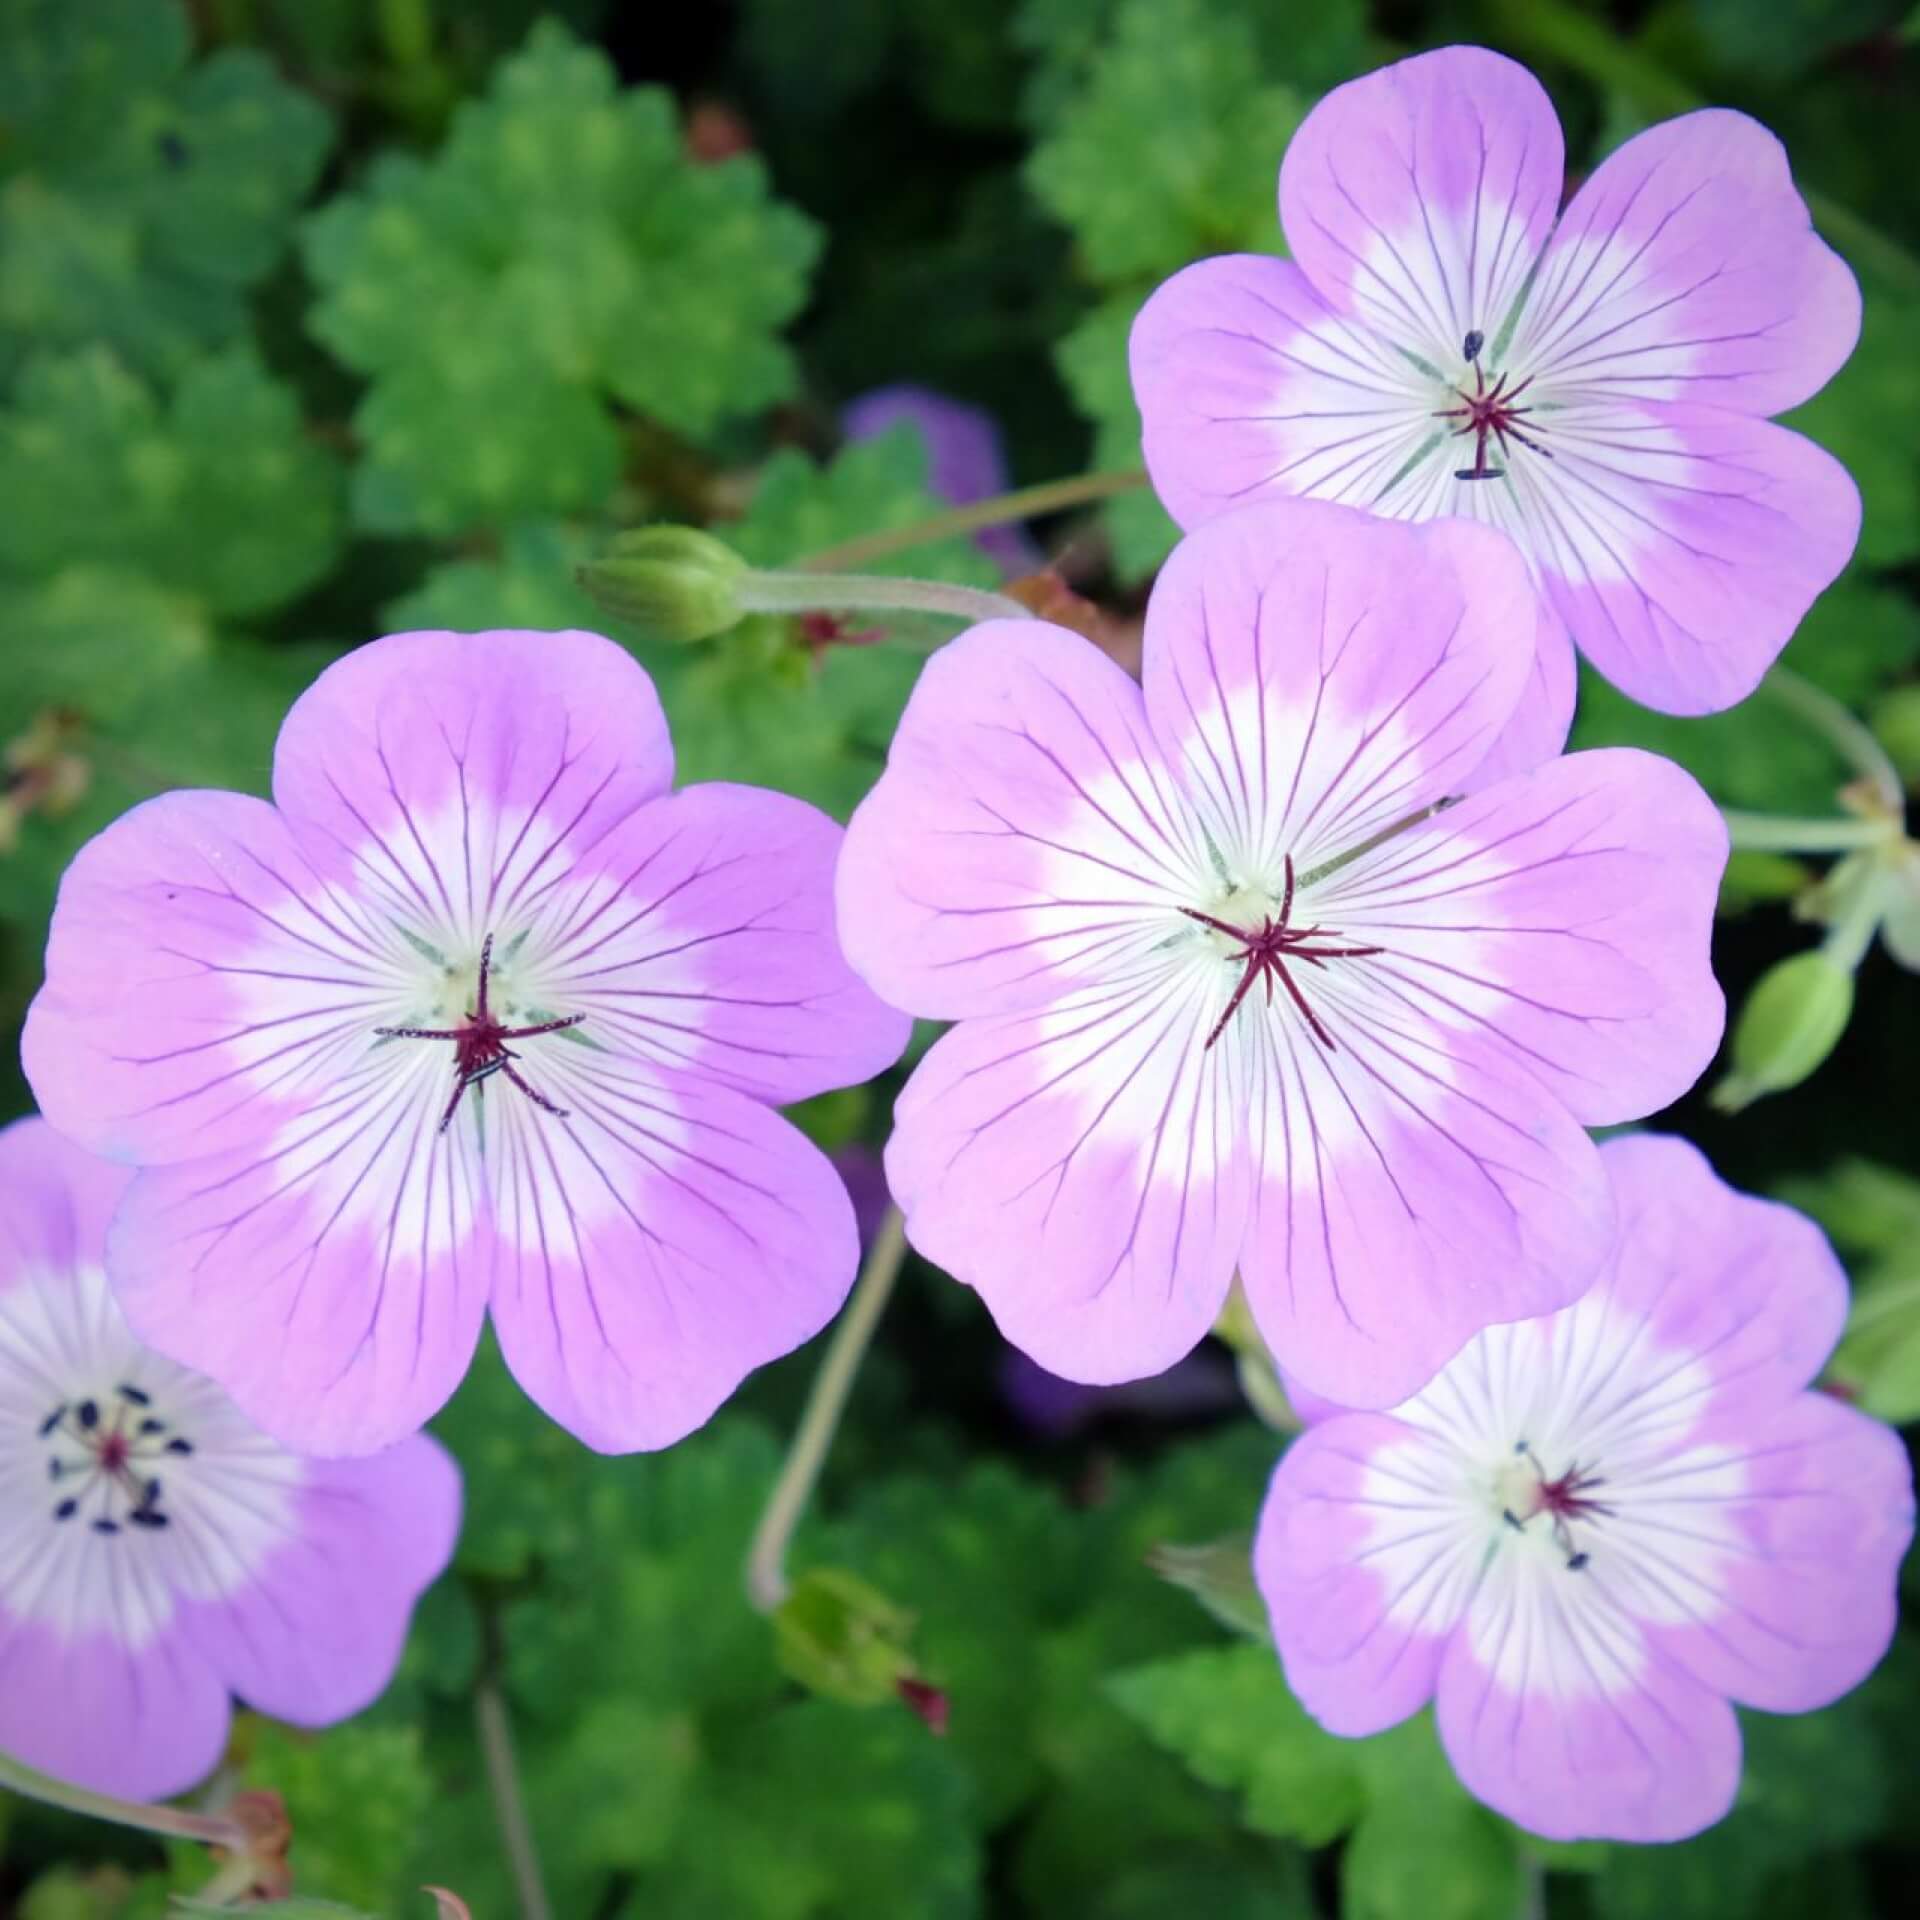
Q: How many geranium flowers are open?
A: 5